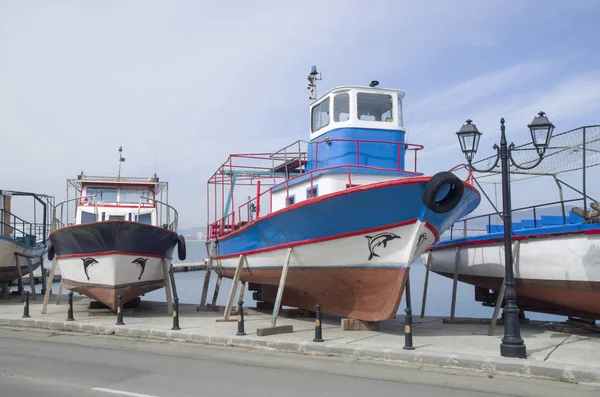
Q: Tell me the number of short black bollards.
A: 7